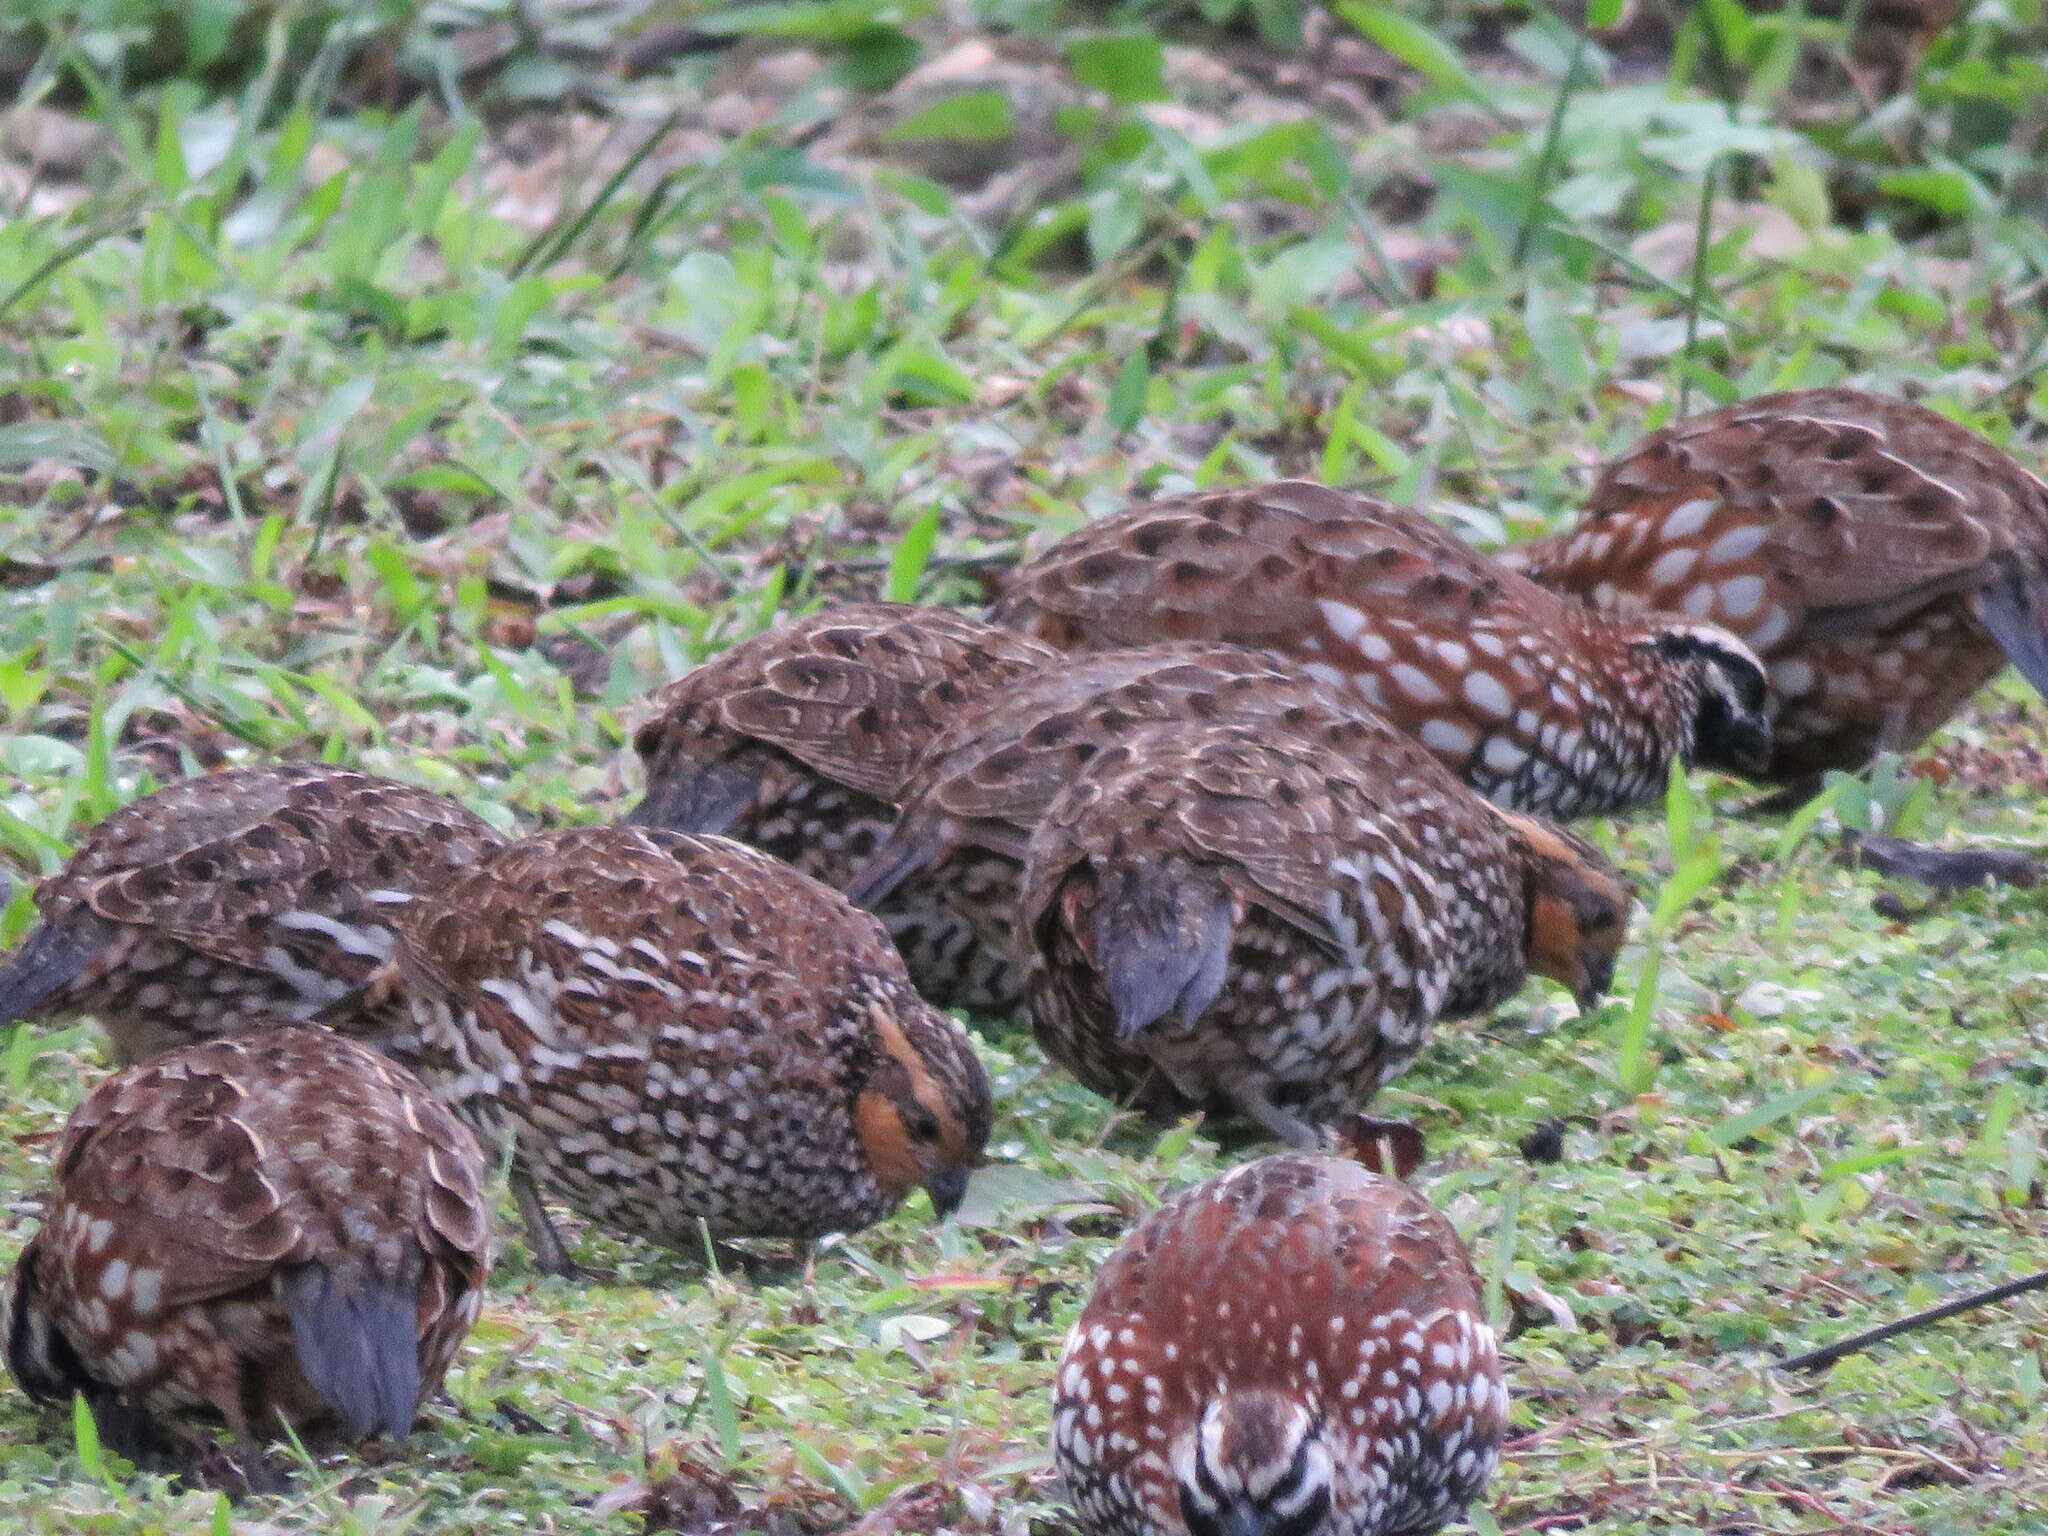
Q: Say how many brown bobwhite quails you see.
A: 9